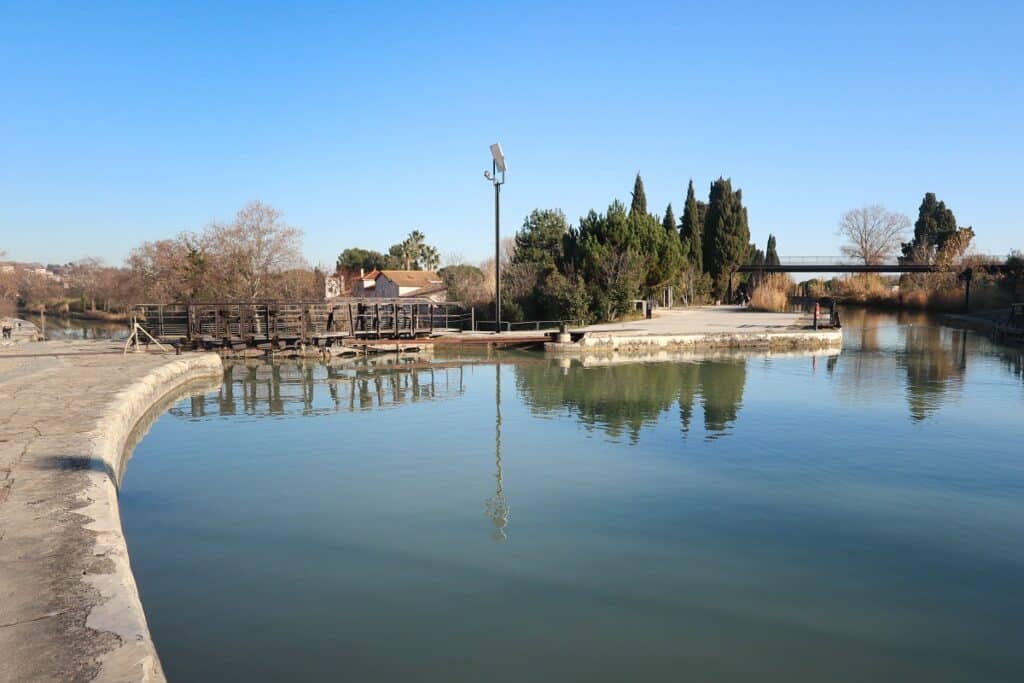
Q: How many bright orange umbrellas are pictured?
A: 0